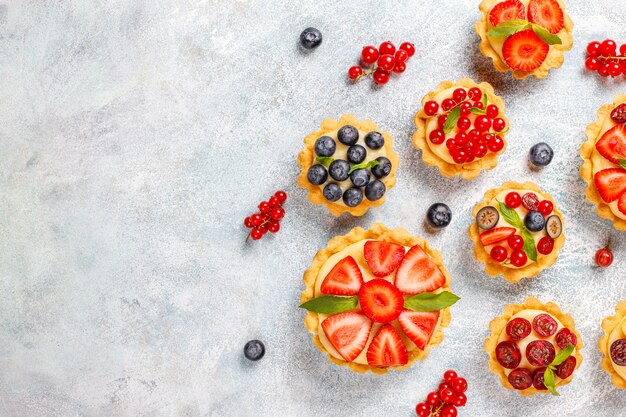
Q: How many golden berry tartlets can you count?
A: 8